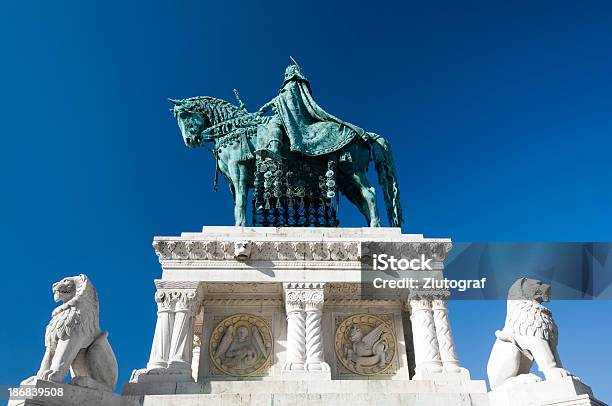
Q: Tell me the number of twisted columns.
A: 2